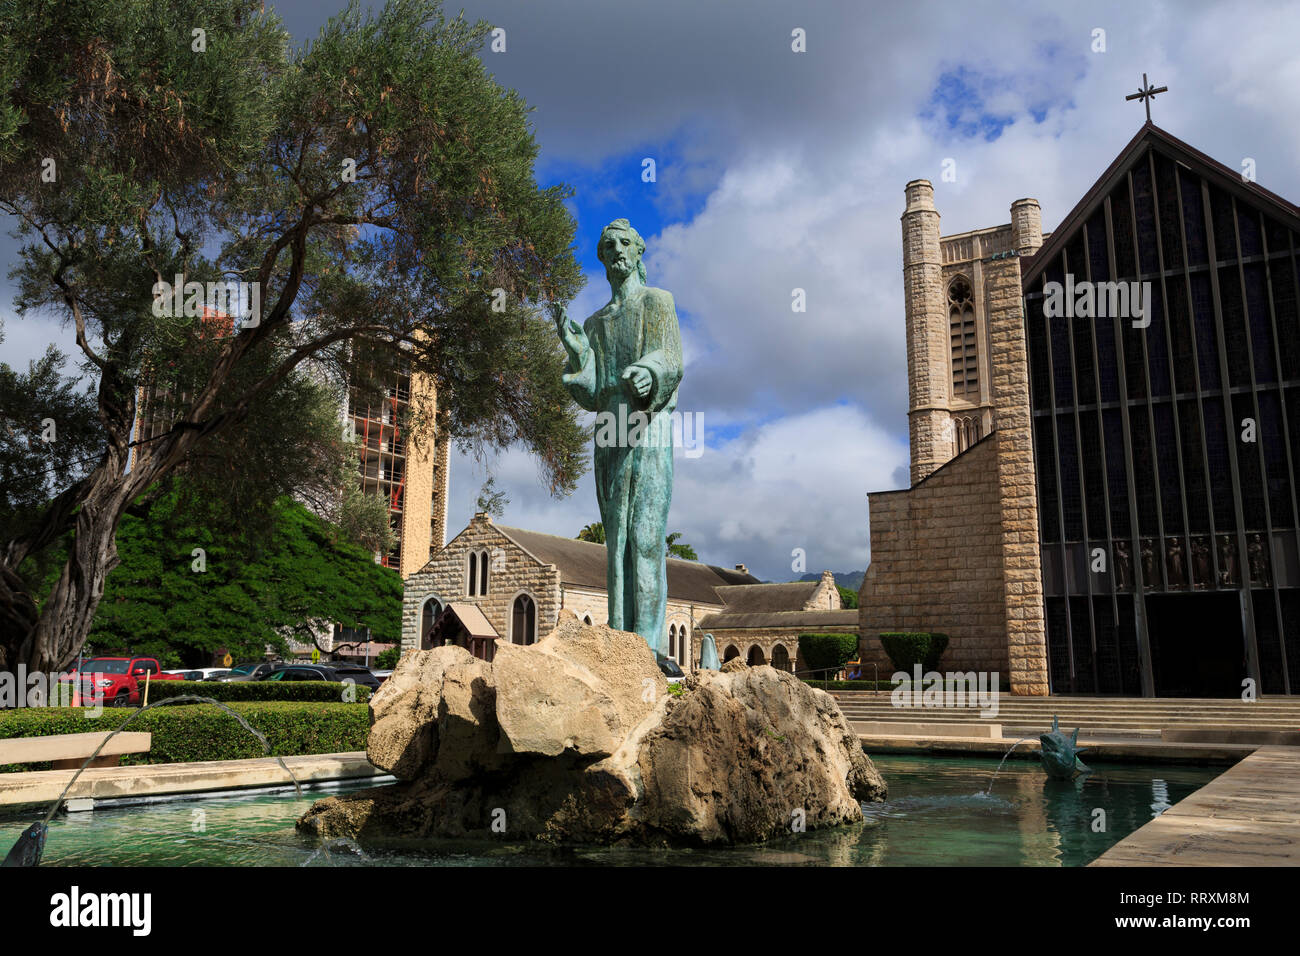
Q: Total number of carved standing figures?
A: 7